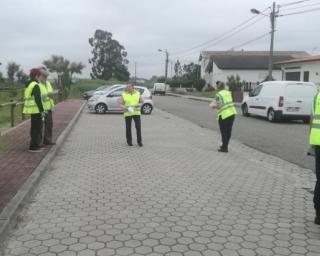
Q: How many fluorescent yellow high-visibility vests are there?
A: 5